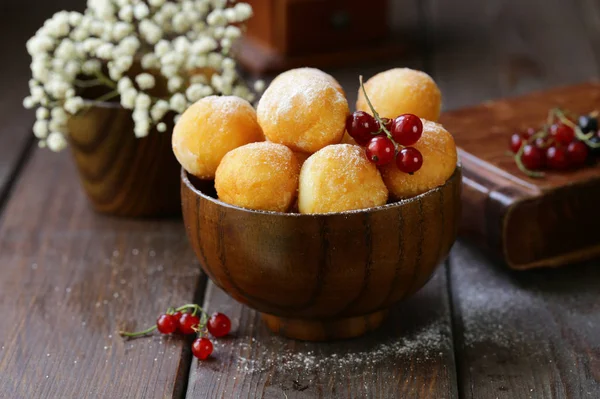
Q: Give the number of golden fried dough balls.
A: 6